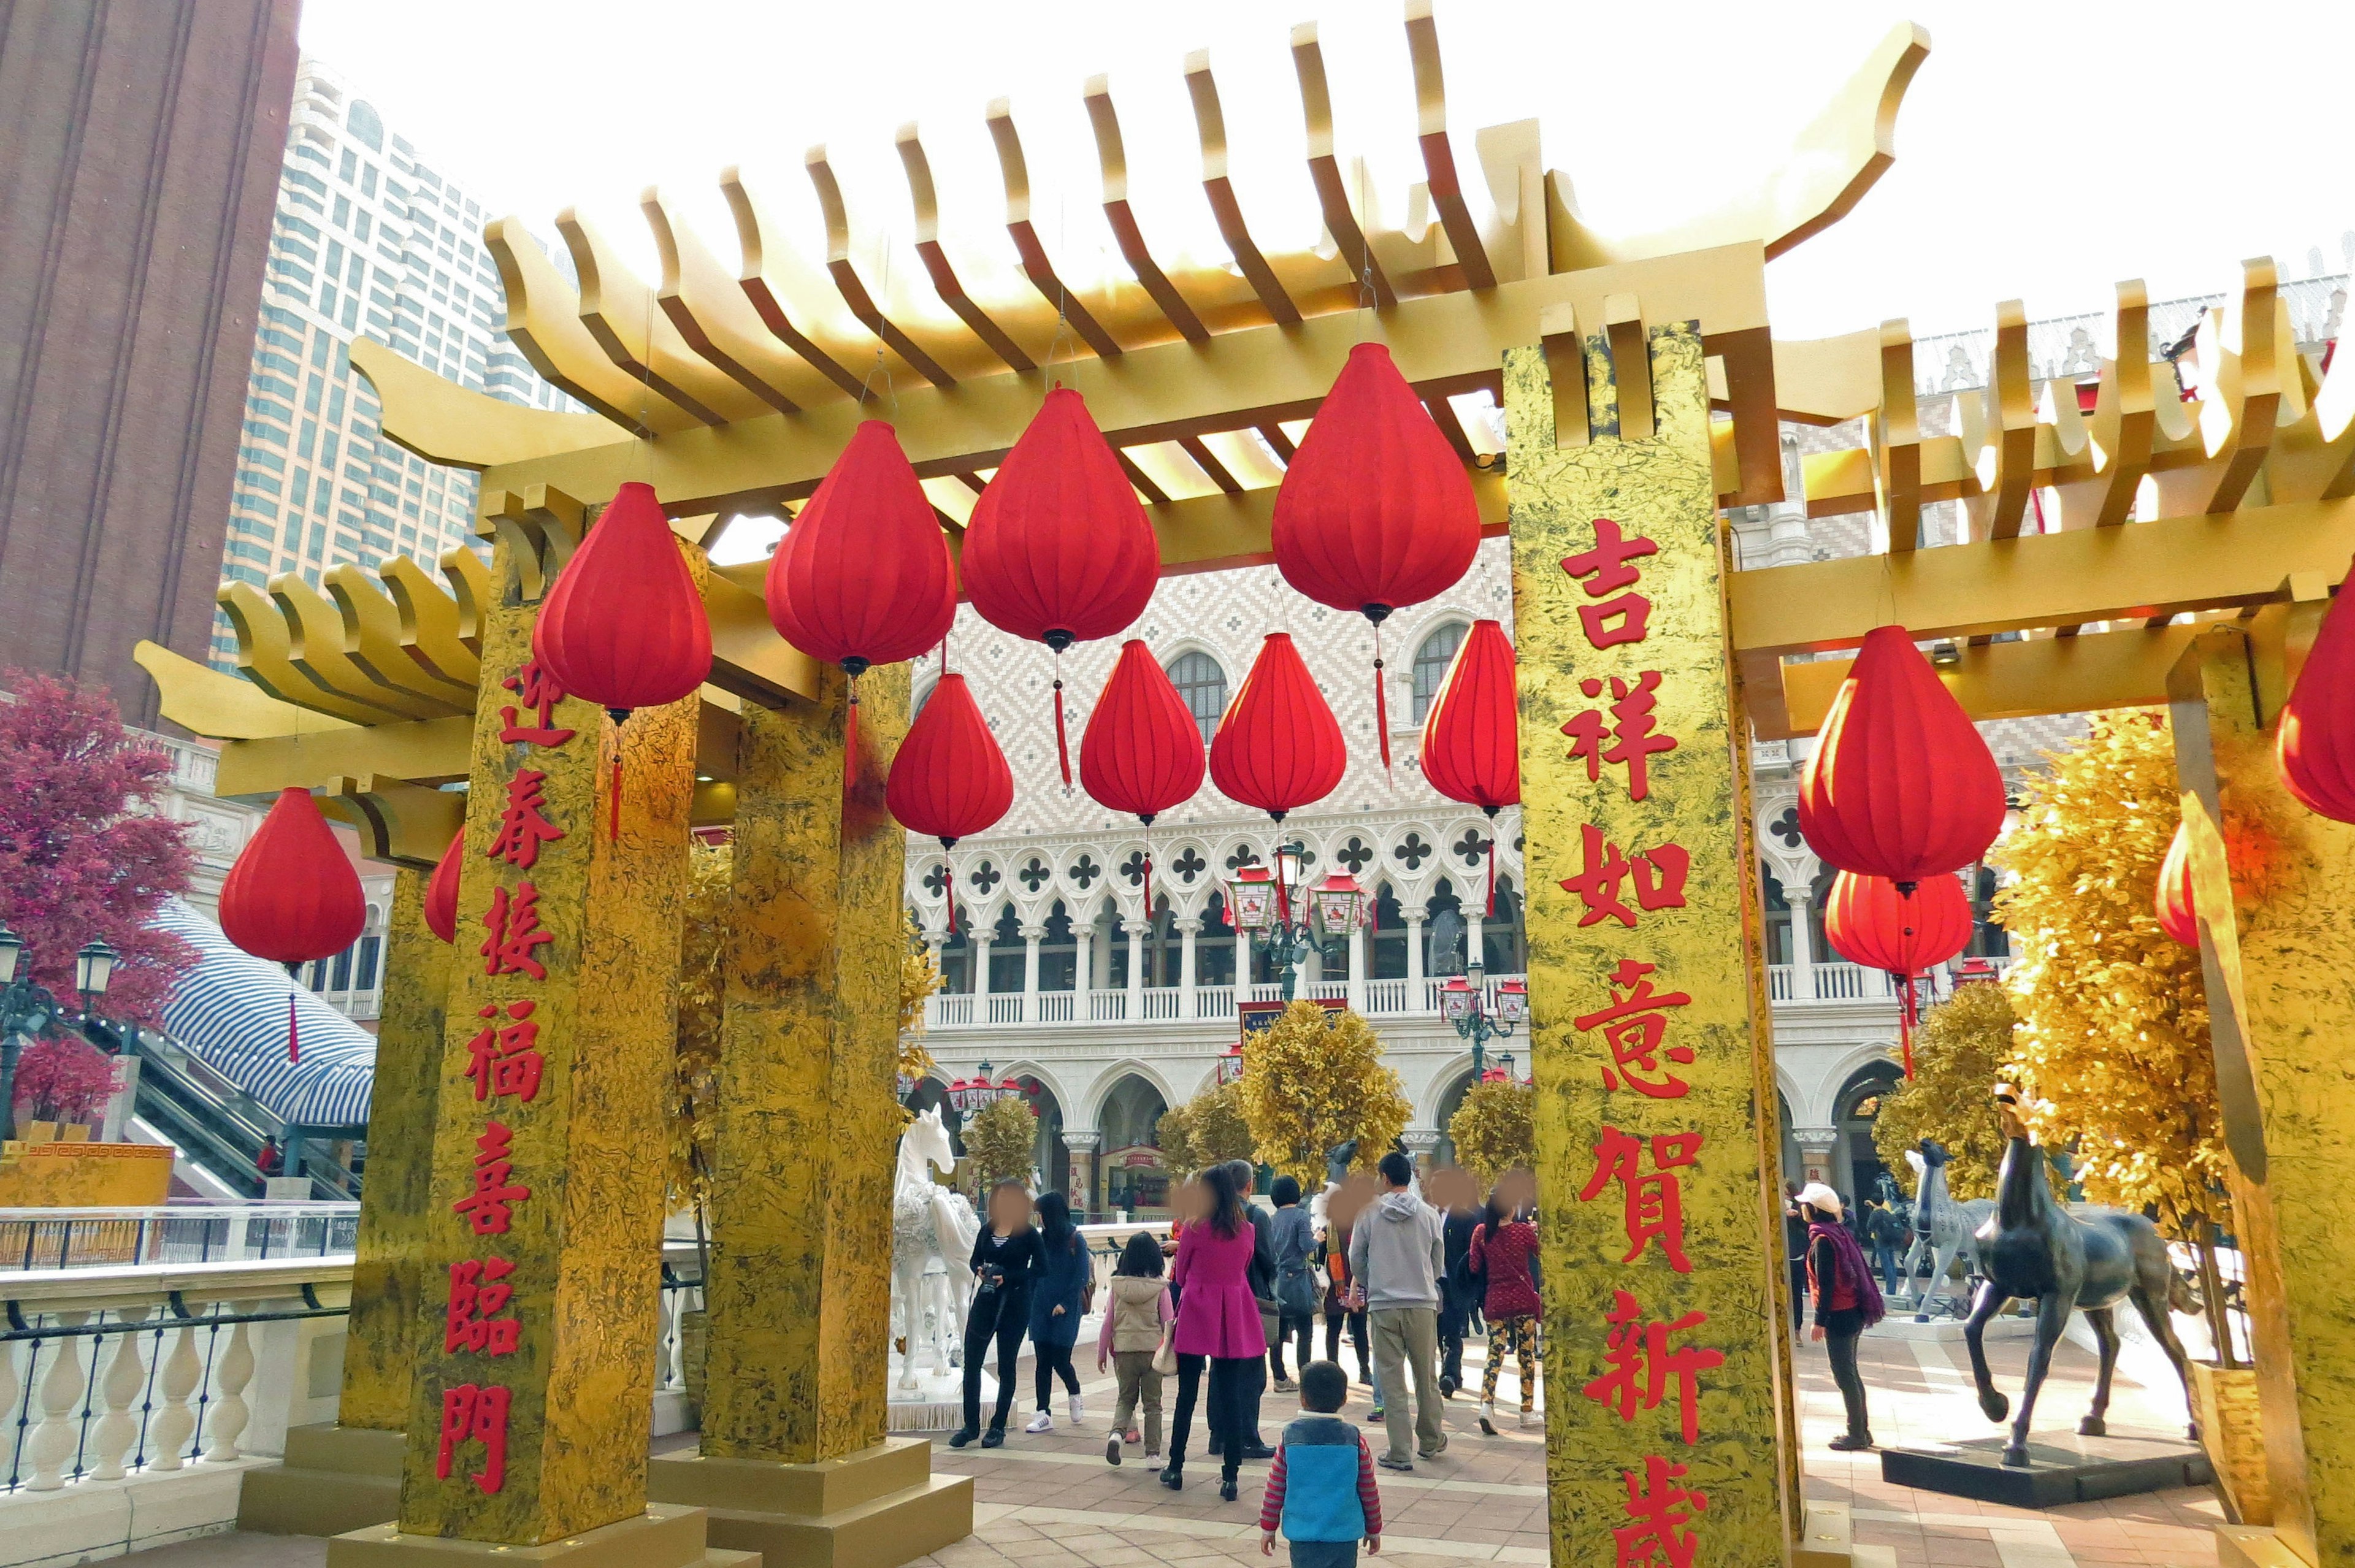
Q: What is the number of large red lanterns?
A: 14